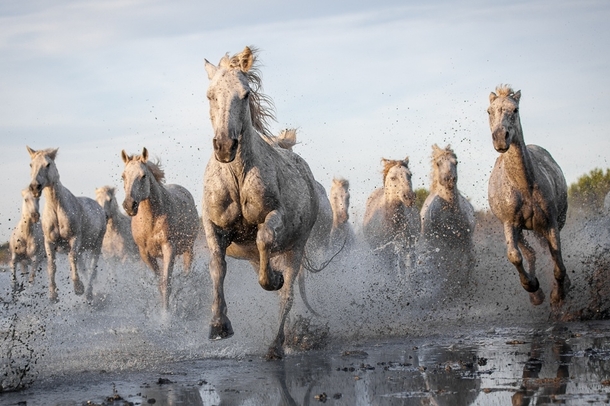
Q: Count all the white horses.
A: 9